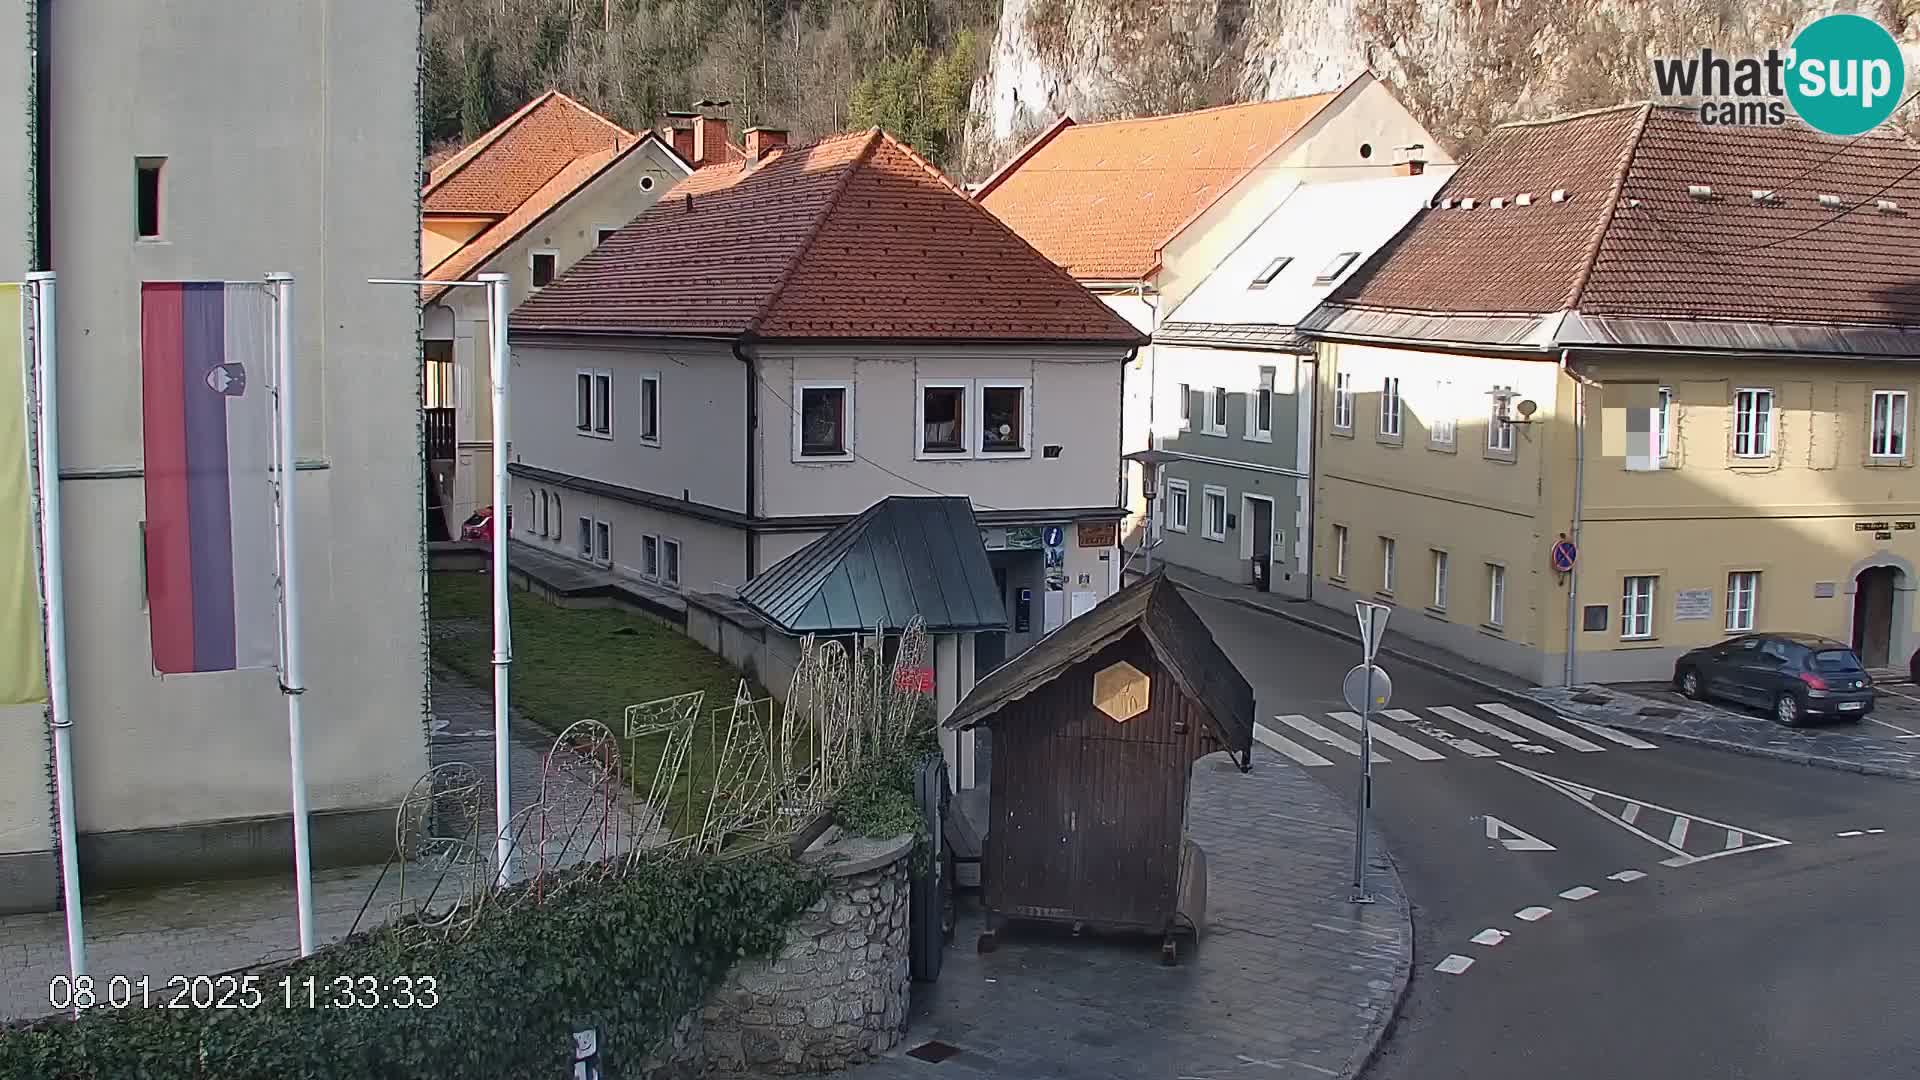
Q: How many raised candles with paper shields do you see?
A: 0